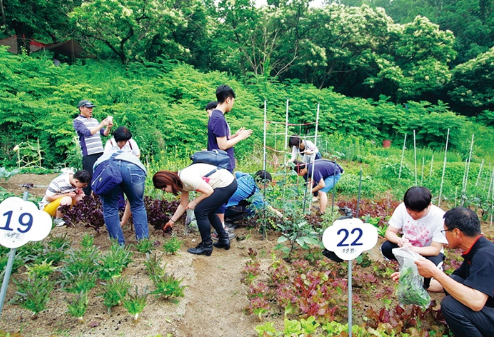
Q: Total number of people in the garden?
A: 12